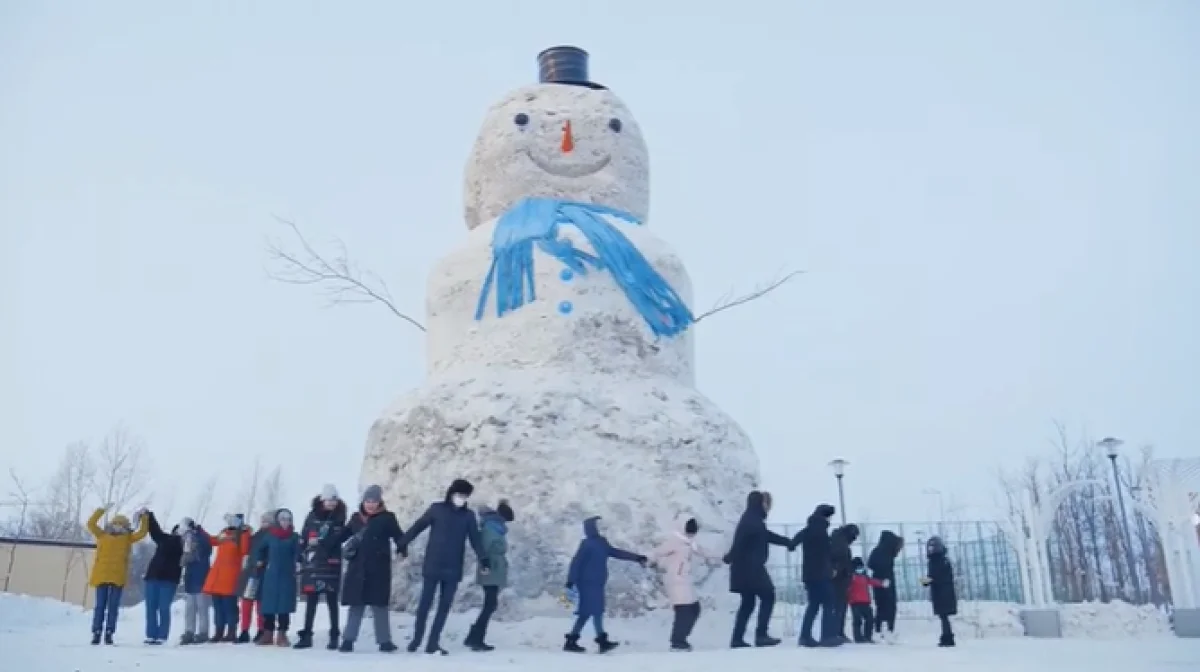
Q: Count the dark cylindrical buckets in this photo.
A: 1